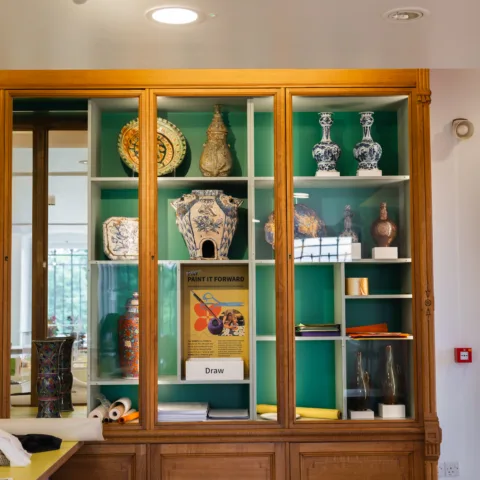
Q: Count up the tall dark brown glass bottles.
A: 2